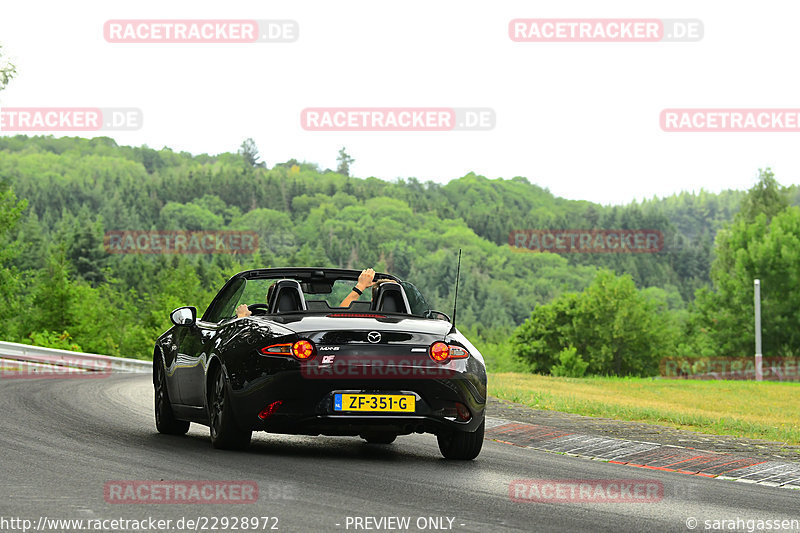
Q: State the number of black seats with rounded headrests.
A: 2